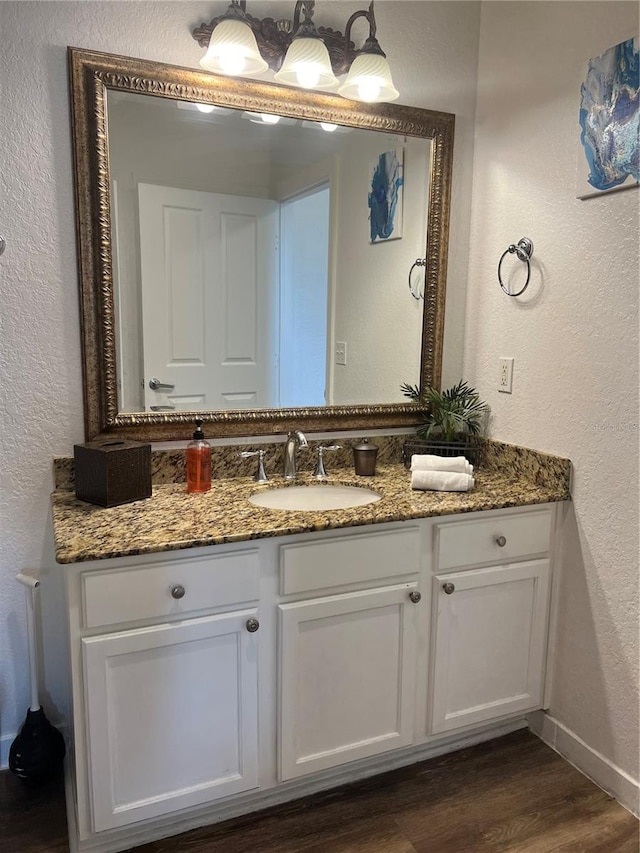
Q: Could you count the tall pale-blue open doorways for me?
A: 1